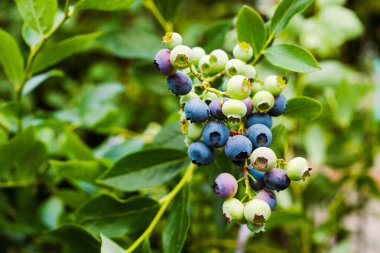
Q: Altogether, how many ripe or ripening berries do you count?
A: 15